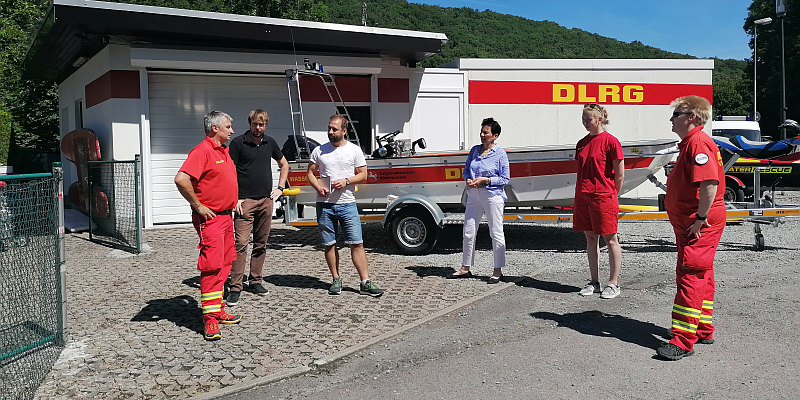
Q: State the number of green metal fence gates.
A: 2